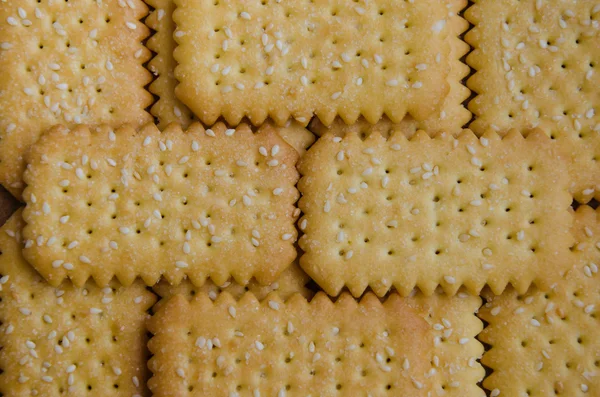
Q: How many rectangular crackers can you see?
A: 12